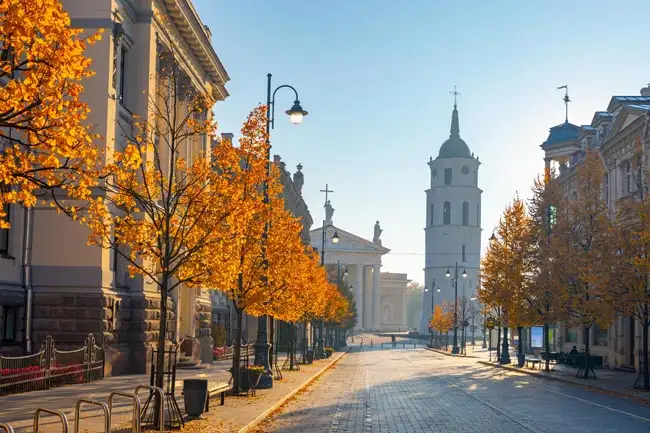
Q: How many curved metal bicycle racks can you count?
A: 5